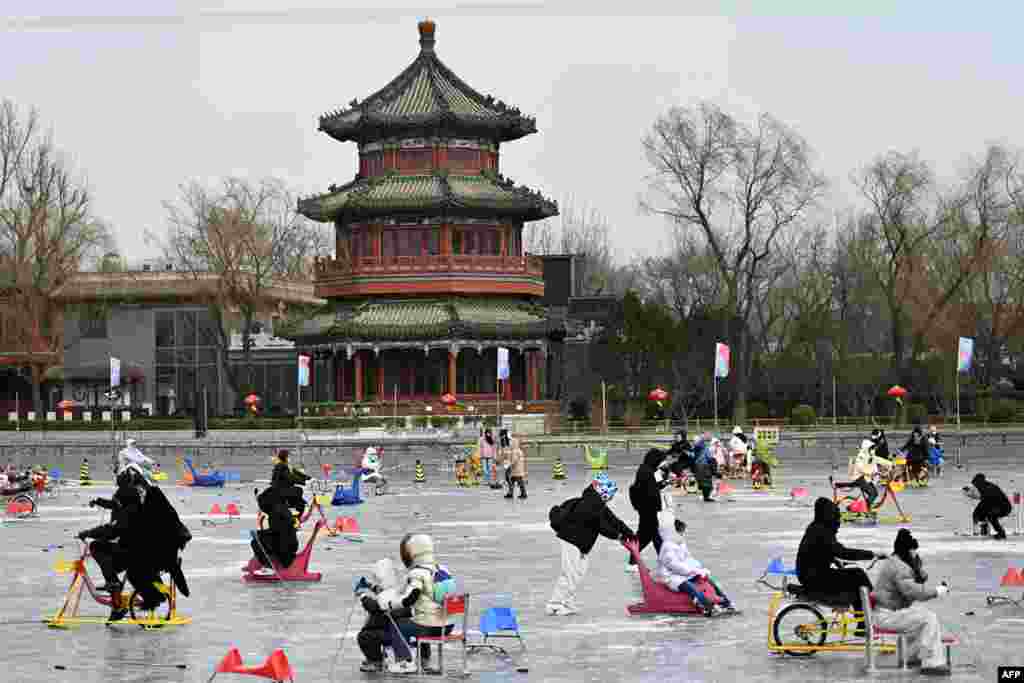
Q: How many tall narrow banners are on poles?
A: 5